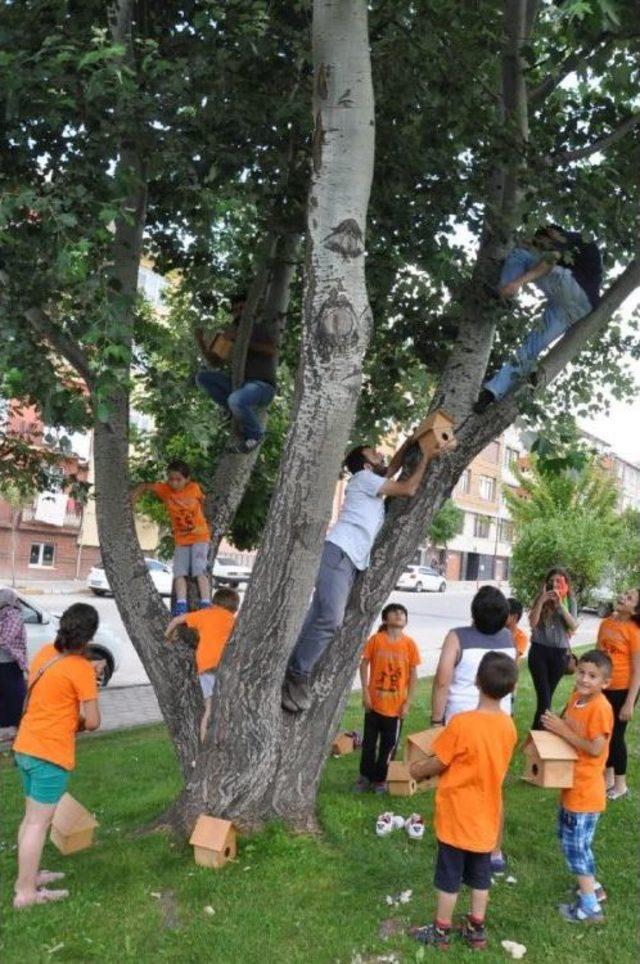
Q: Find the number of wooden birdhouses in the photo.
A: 8